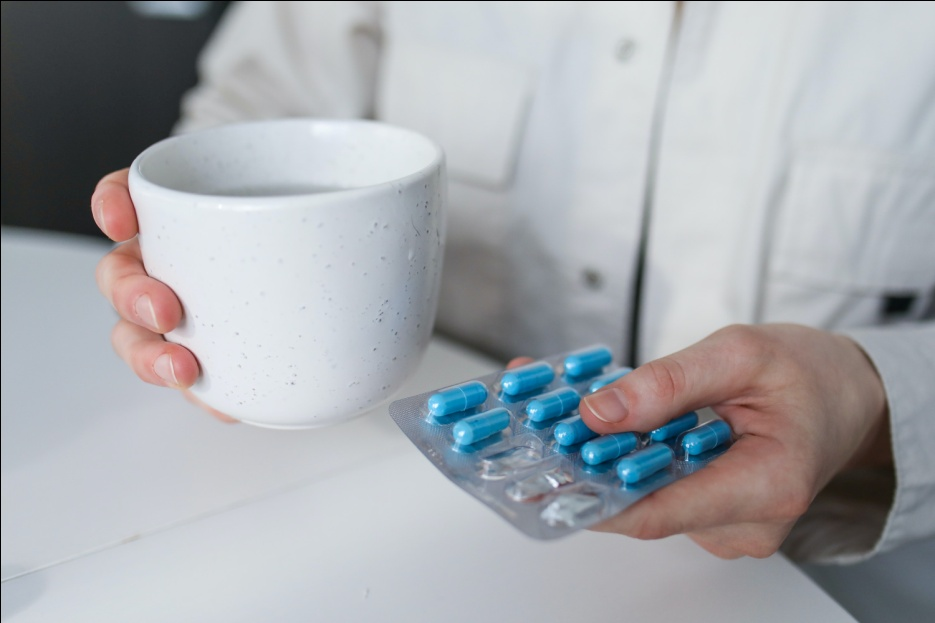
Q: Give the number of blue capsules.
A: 11